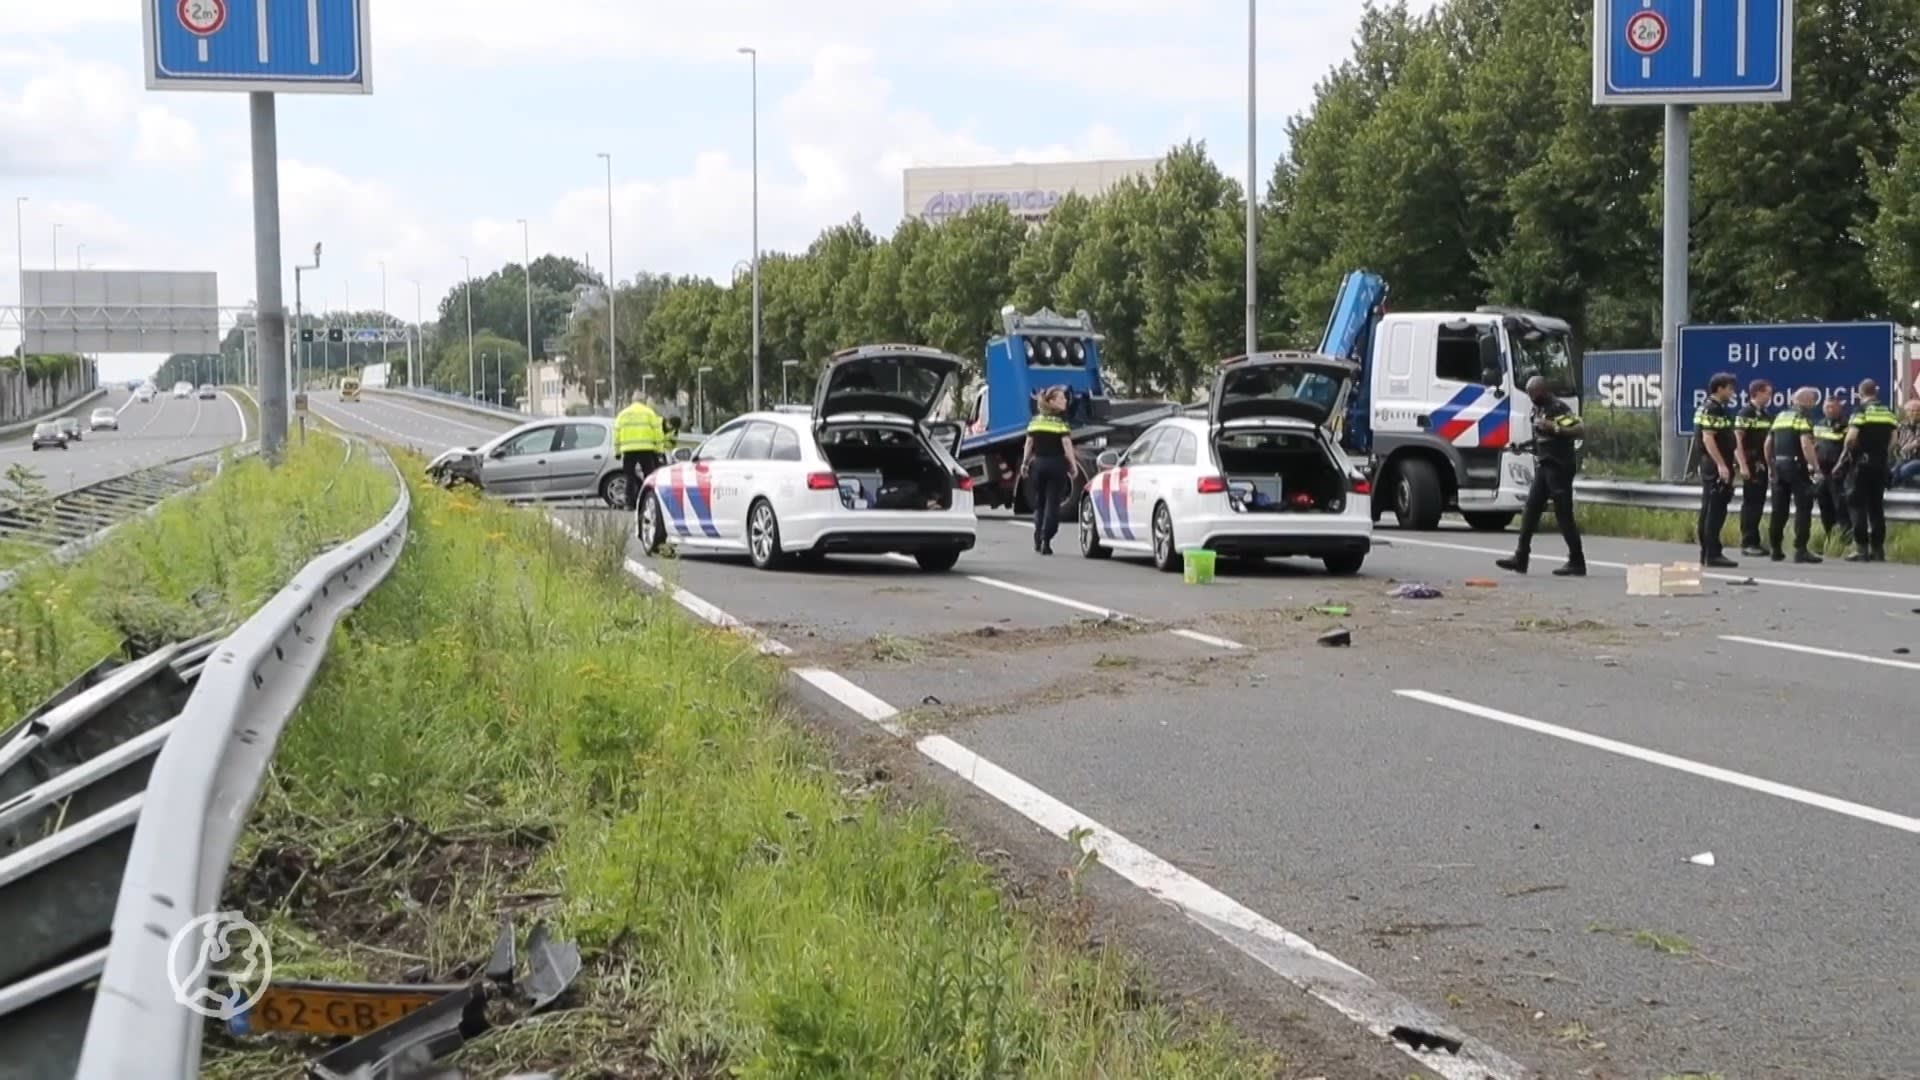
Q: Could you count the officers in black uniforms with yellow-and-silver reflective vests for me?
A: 7